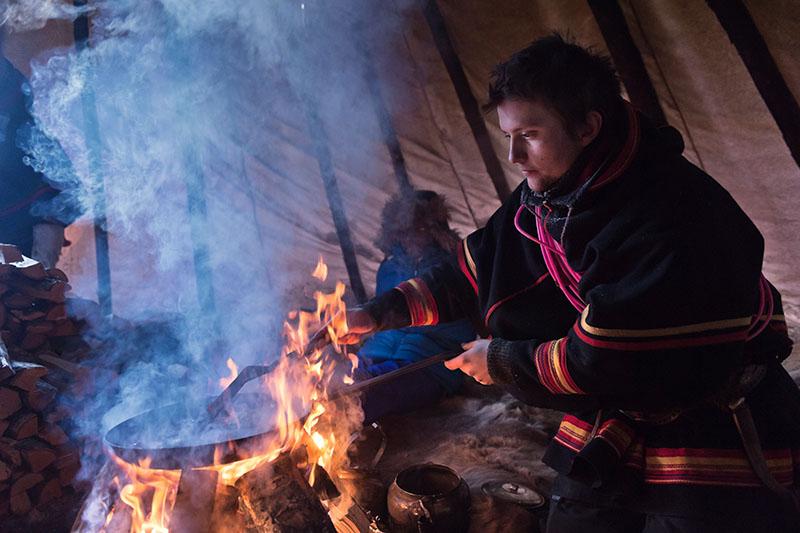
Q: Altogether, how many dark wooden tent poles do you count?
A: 7